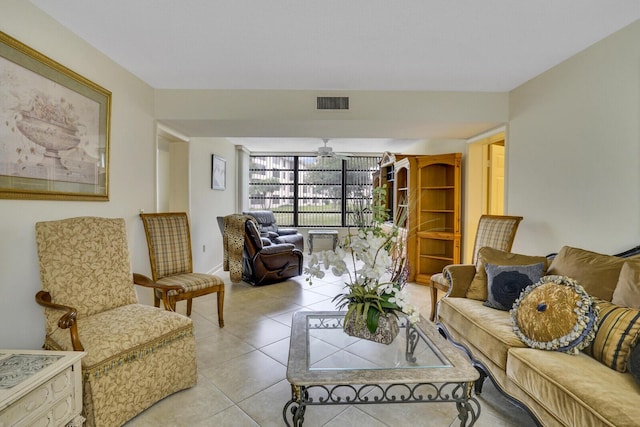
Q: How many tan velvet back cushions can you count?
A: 3